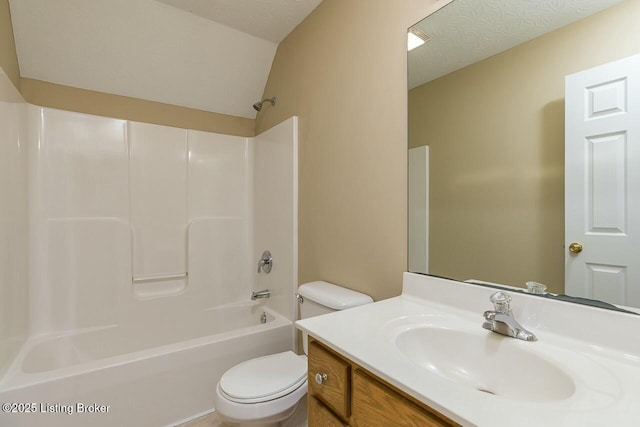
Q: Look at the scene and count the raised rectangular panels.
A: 3